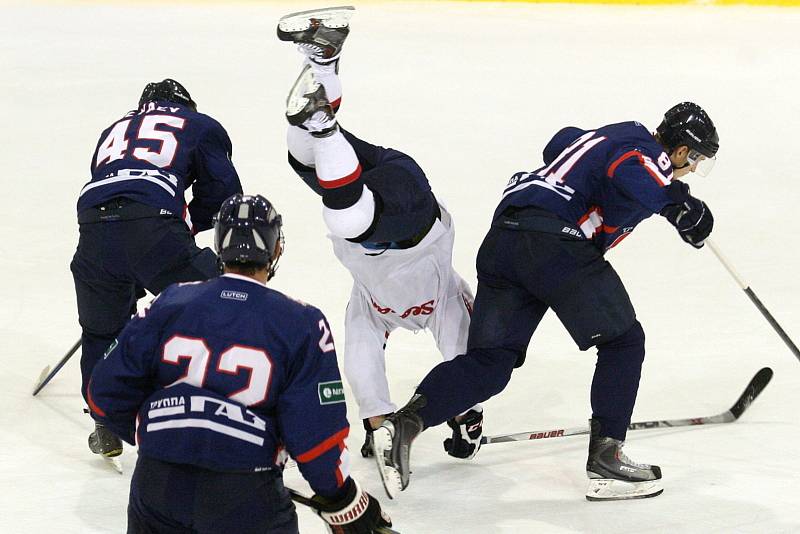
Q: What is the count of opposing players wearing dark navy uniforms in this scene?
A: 3